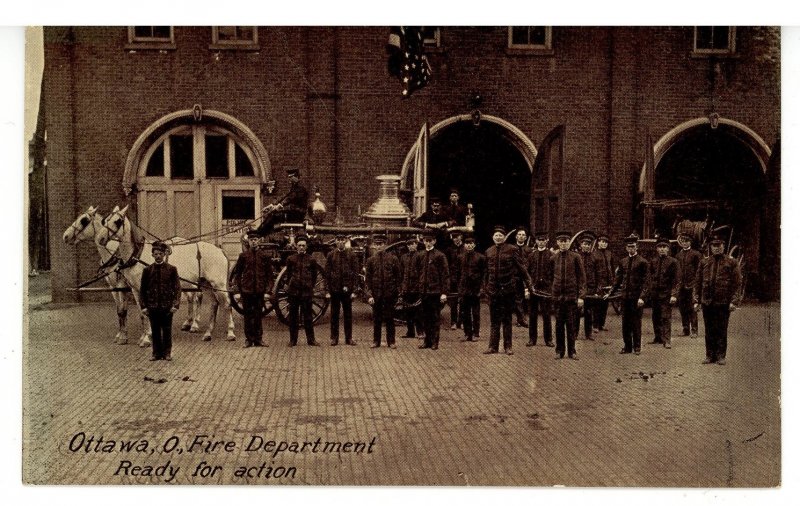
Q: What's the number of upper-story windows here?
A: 5